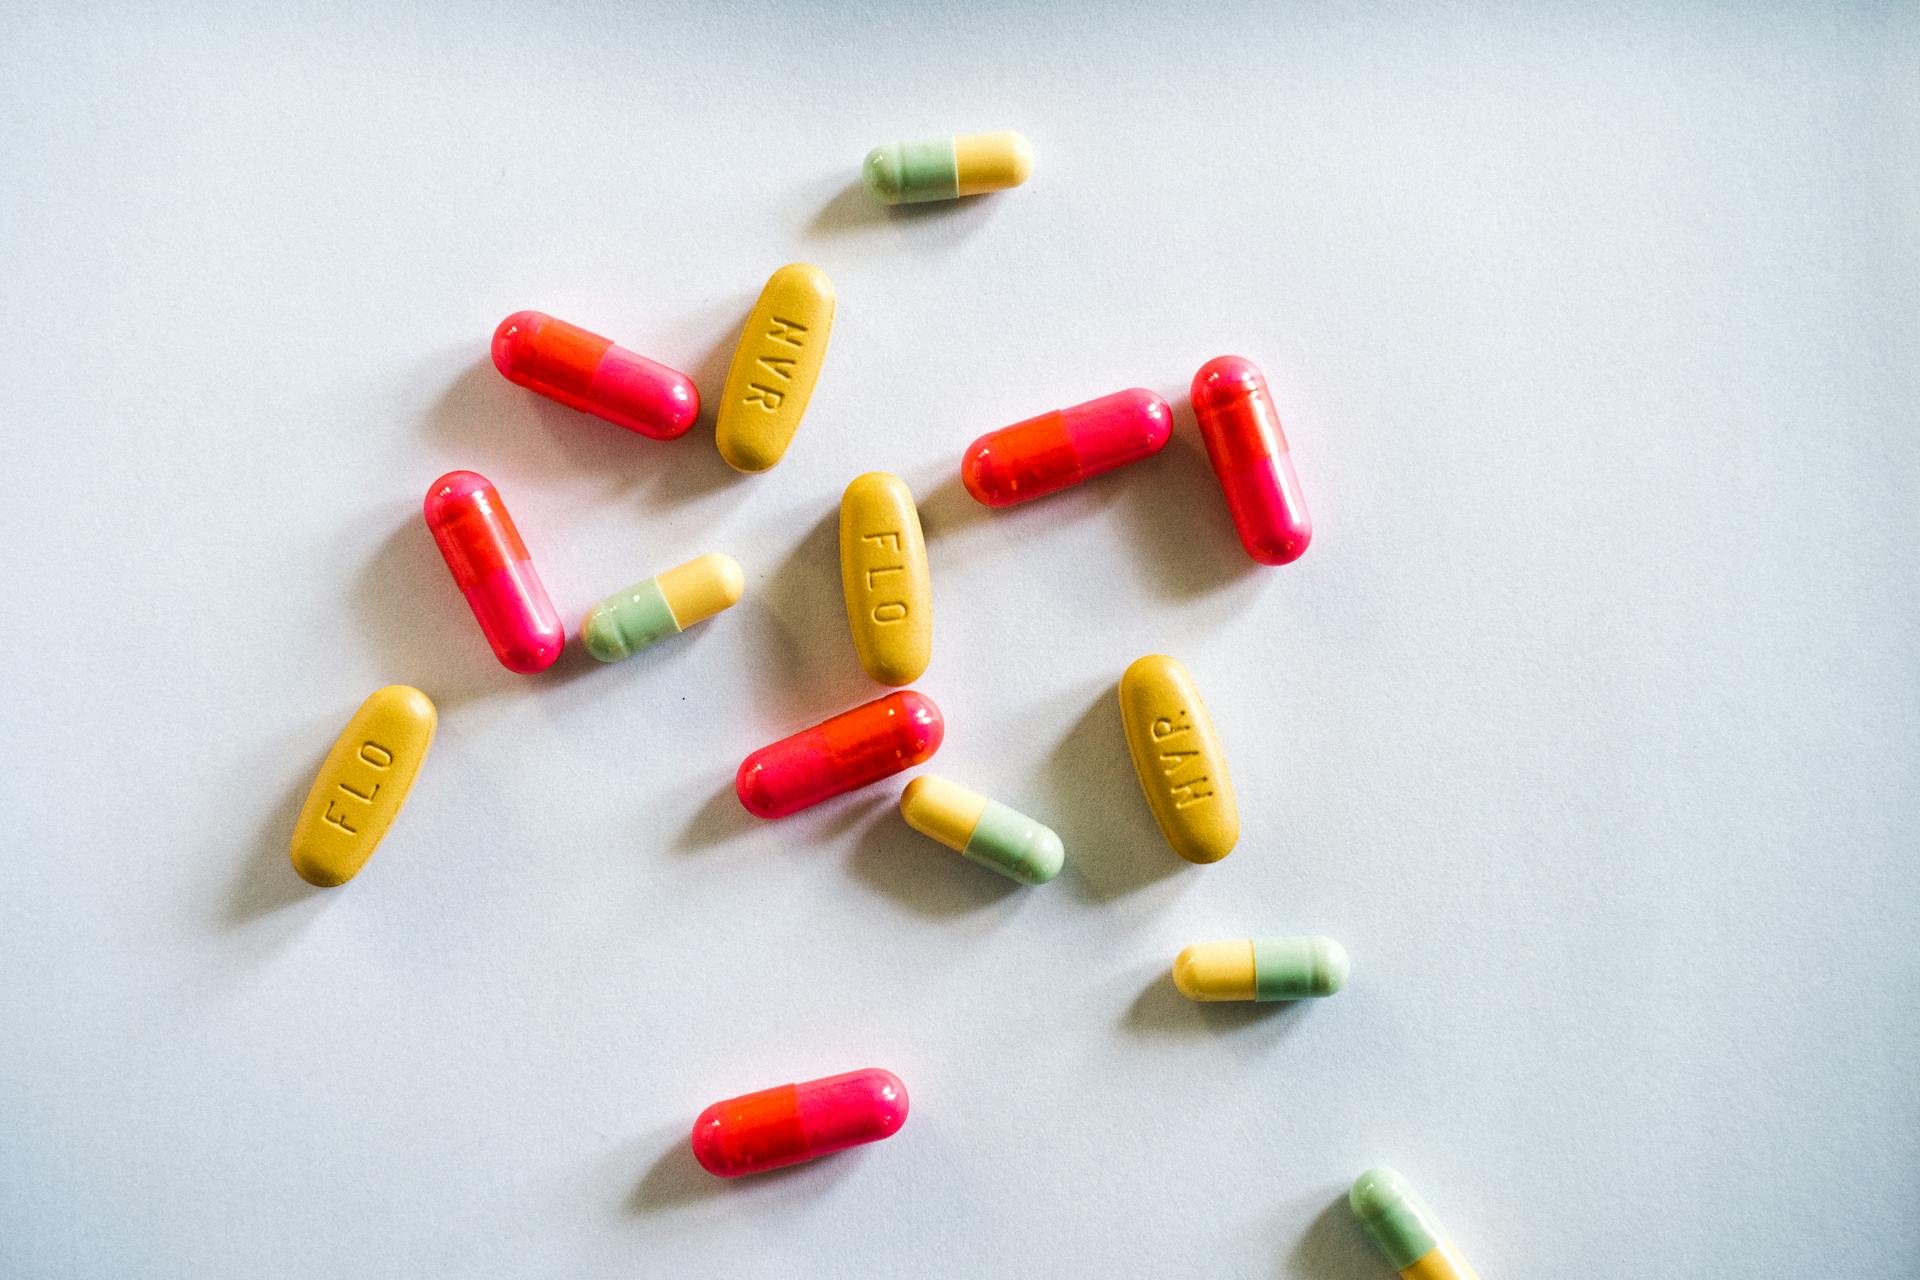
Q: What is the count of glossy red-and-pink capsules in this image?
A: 6